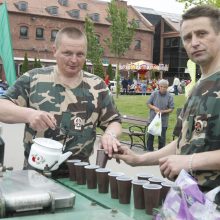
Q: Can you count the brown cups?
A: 12